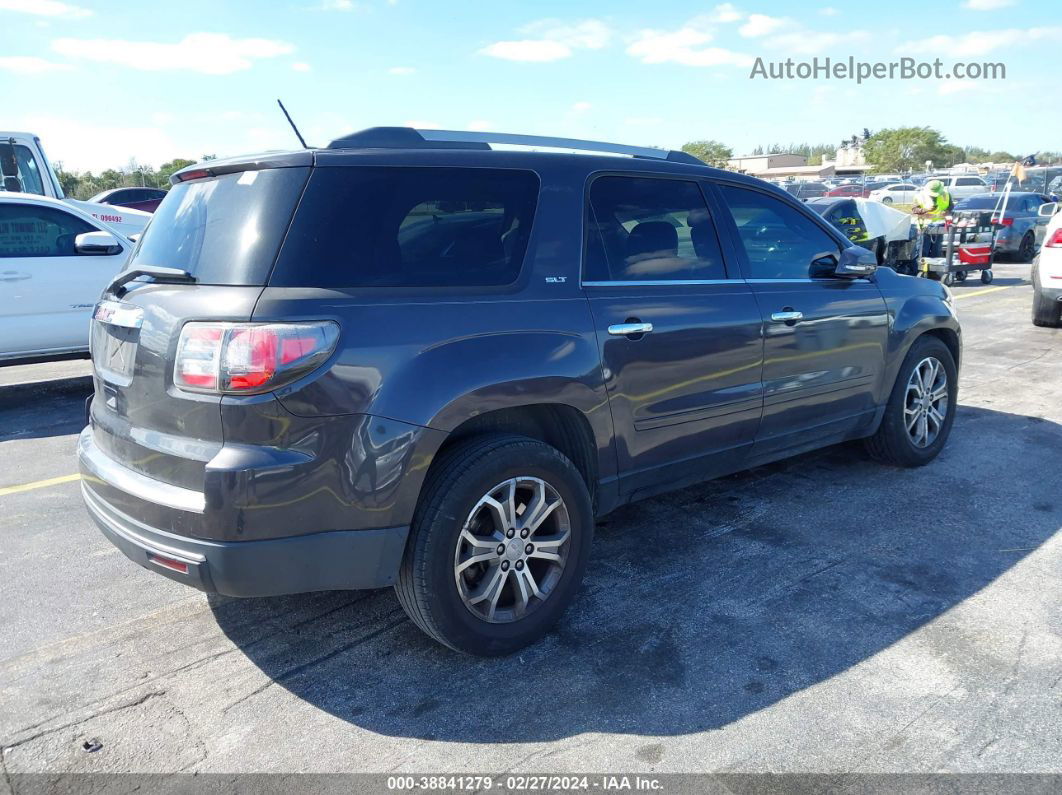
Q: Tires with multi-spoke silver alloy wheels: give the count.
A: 2